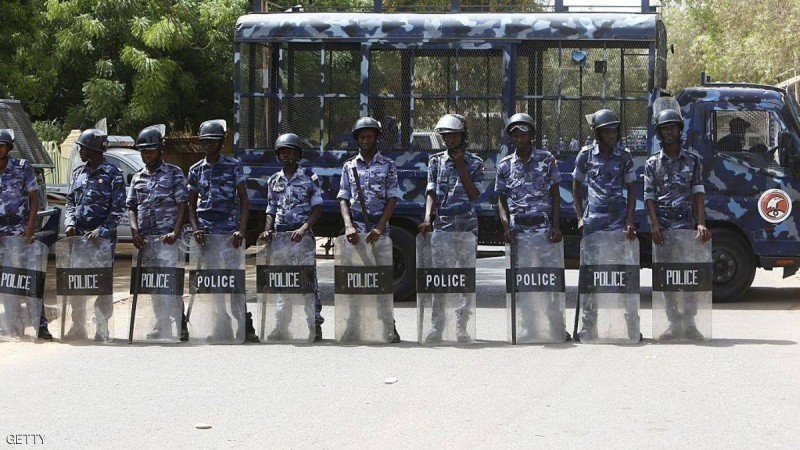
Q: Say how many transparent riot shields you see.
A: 10